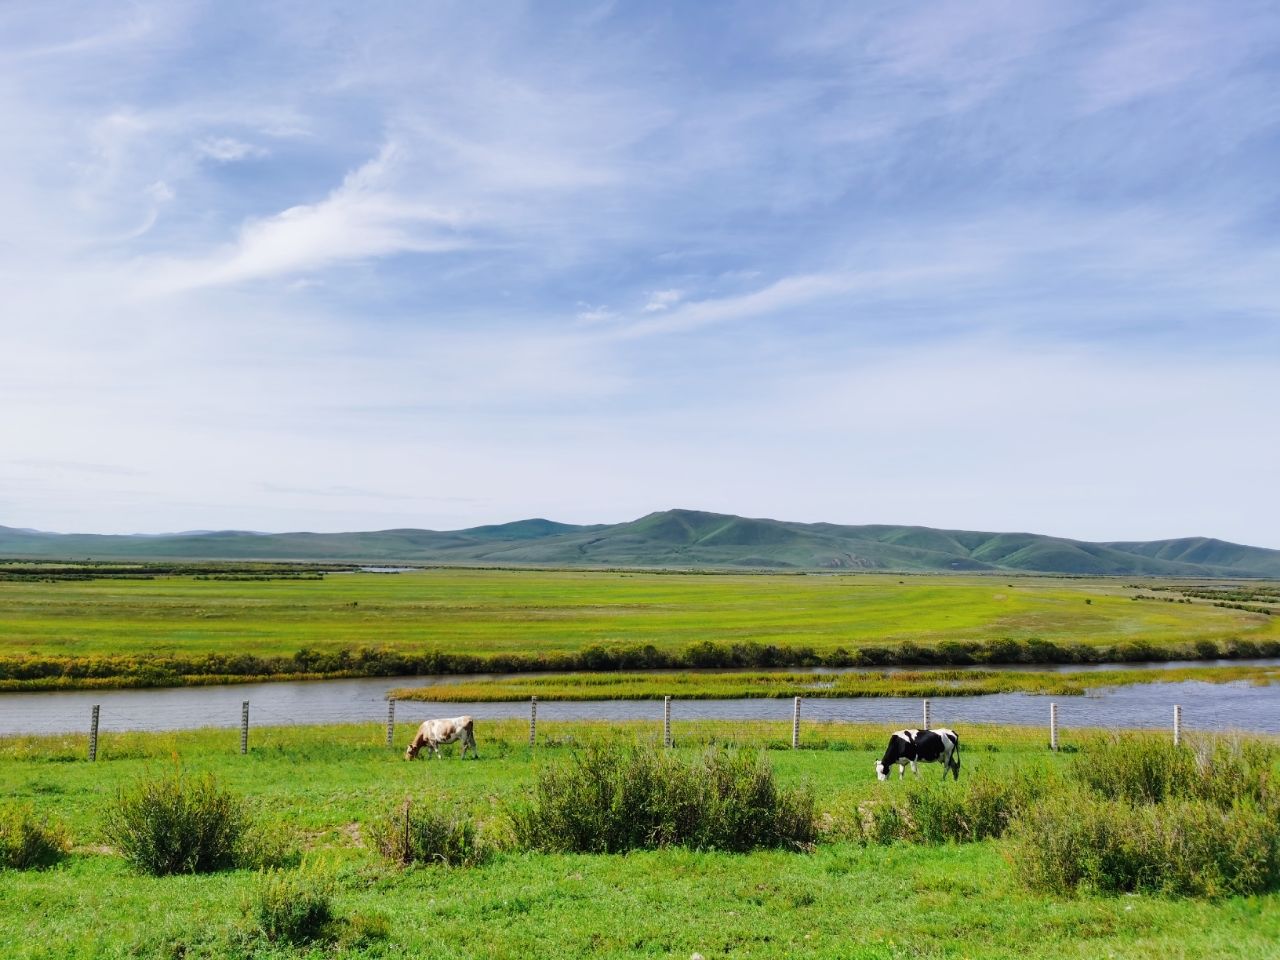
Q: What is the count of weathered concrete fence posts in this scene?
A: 9